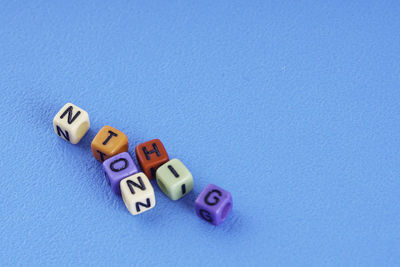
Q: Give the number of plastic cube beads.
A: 7